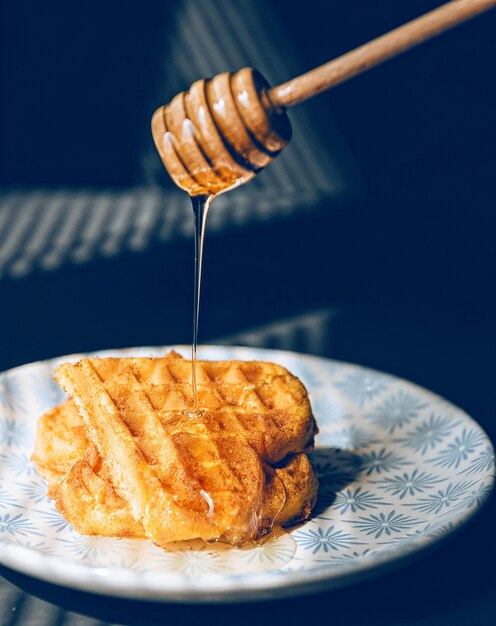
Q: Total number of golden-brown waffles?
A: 2